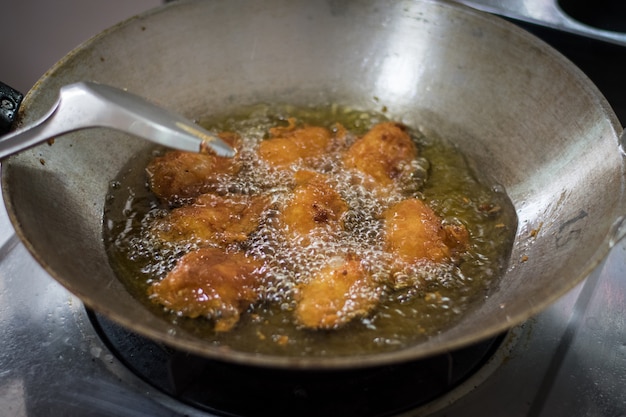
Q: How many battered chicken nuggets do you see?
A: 8